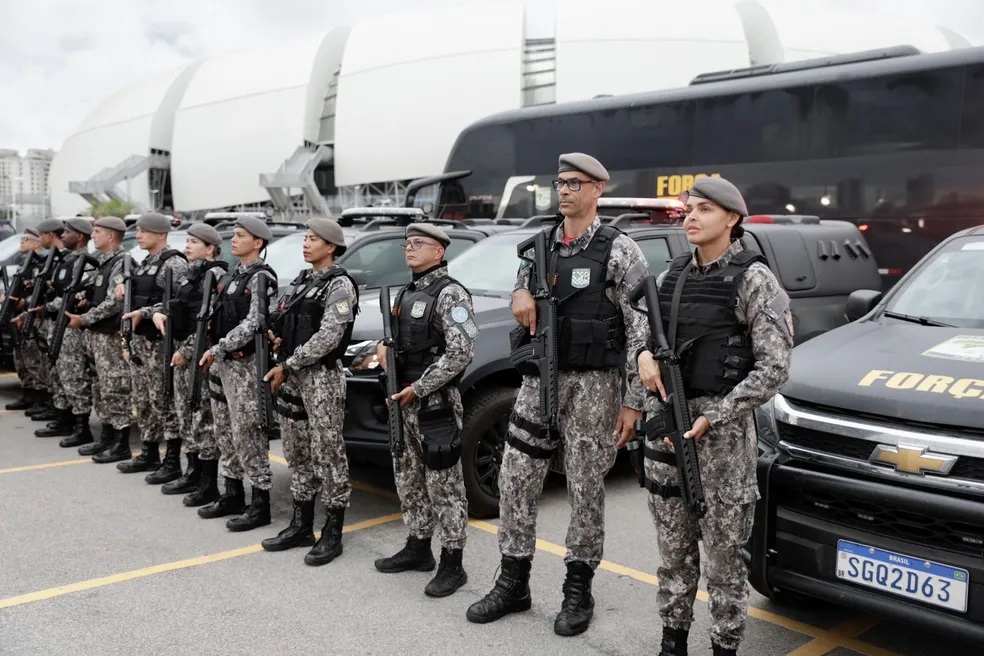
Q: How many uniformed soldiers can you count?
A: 11